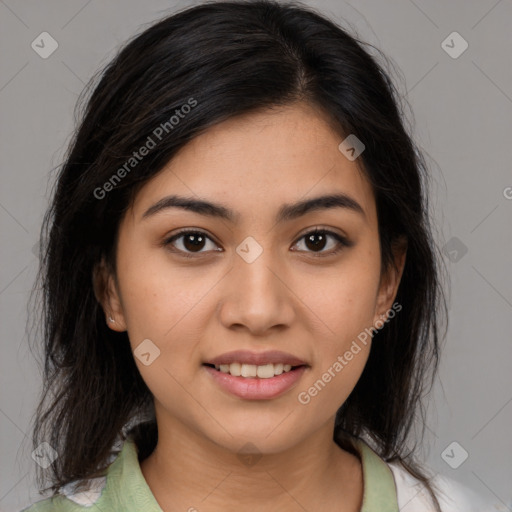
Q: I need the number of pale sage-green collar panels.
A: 2